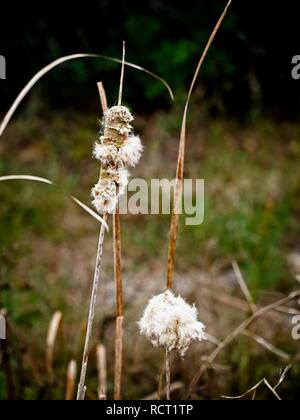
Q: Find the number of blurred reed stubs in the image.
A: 3